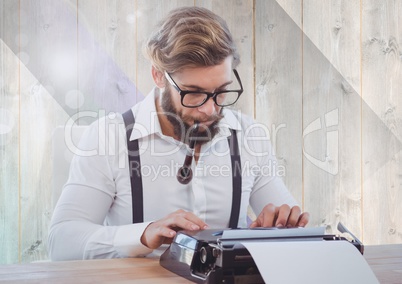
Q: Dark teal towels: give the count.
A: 0